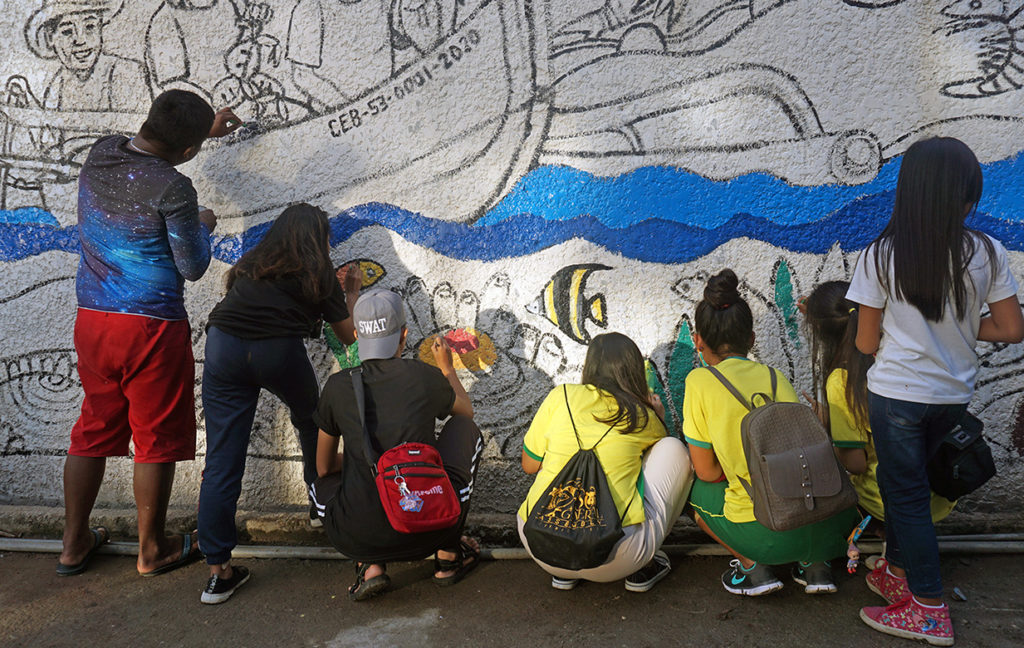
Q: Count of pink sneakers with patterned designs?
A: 2